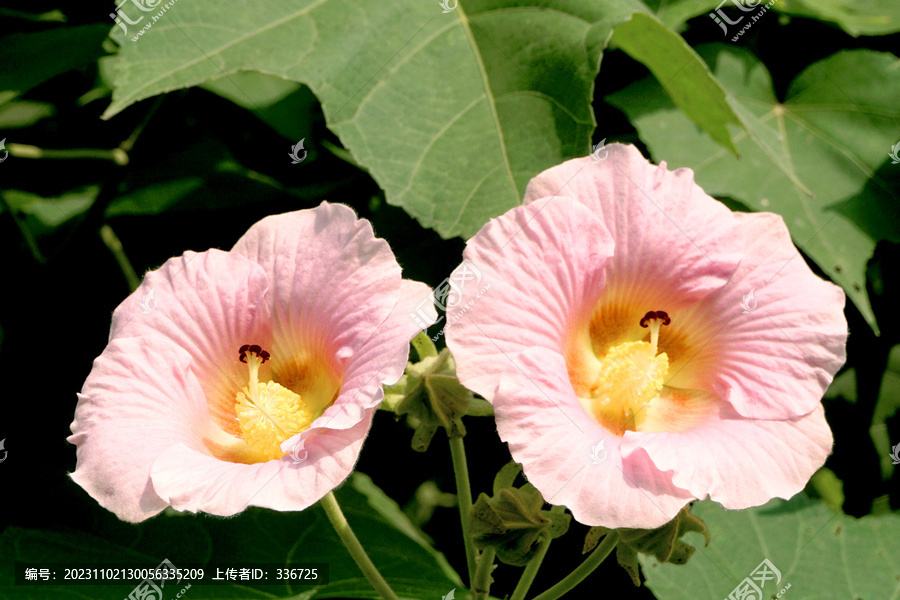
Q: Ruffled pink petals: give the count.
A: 10